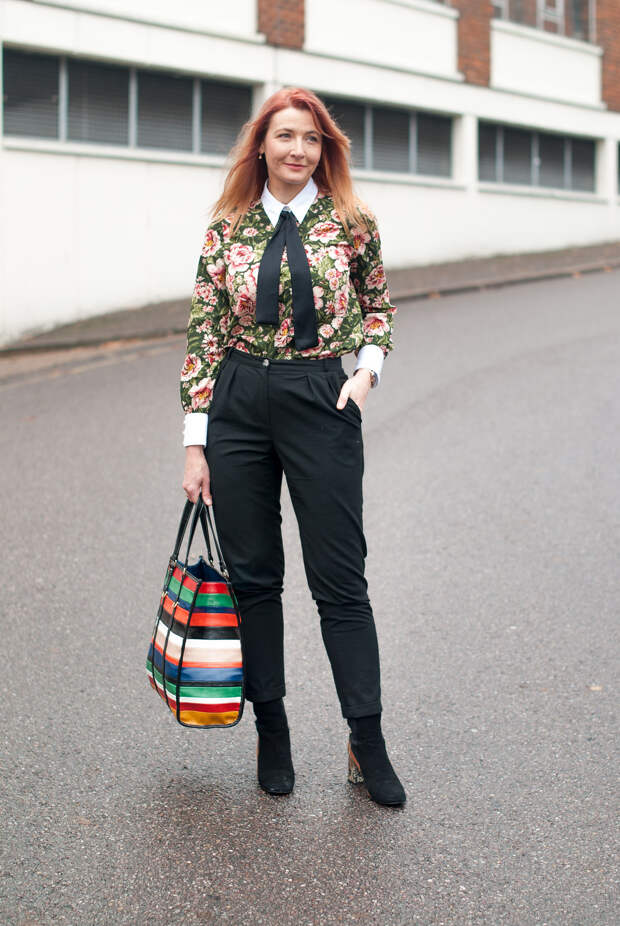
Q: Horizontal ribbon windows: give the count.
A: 3